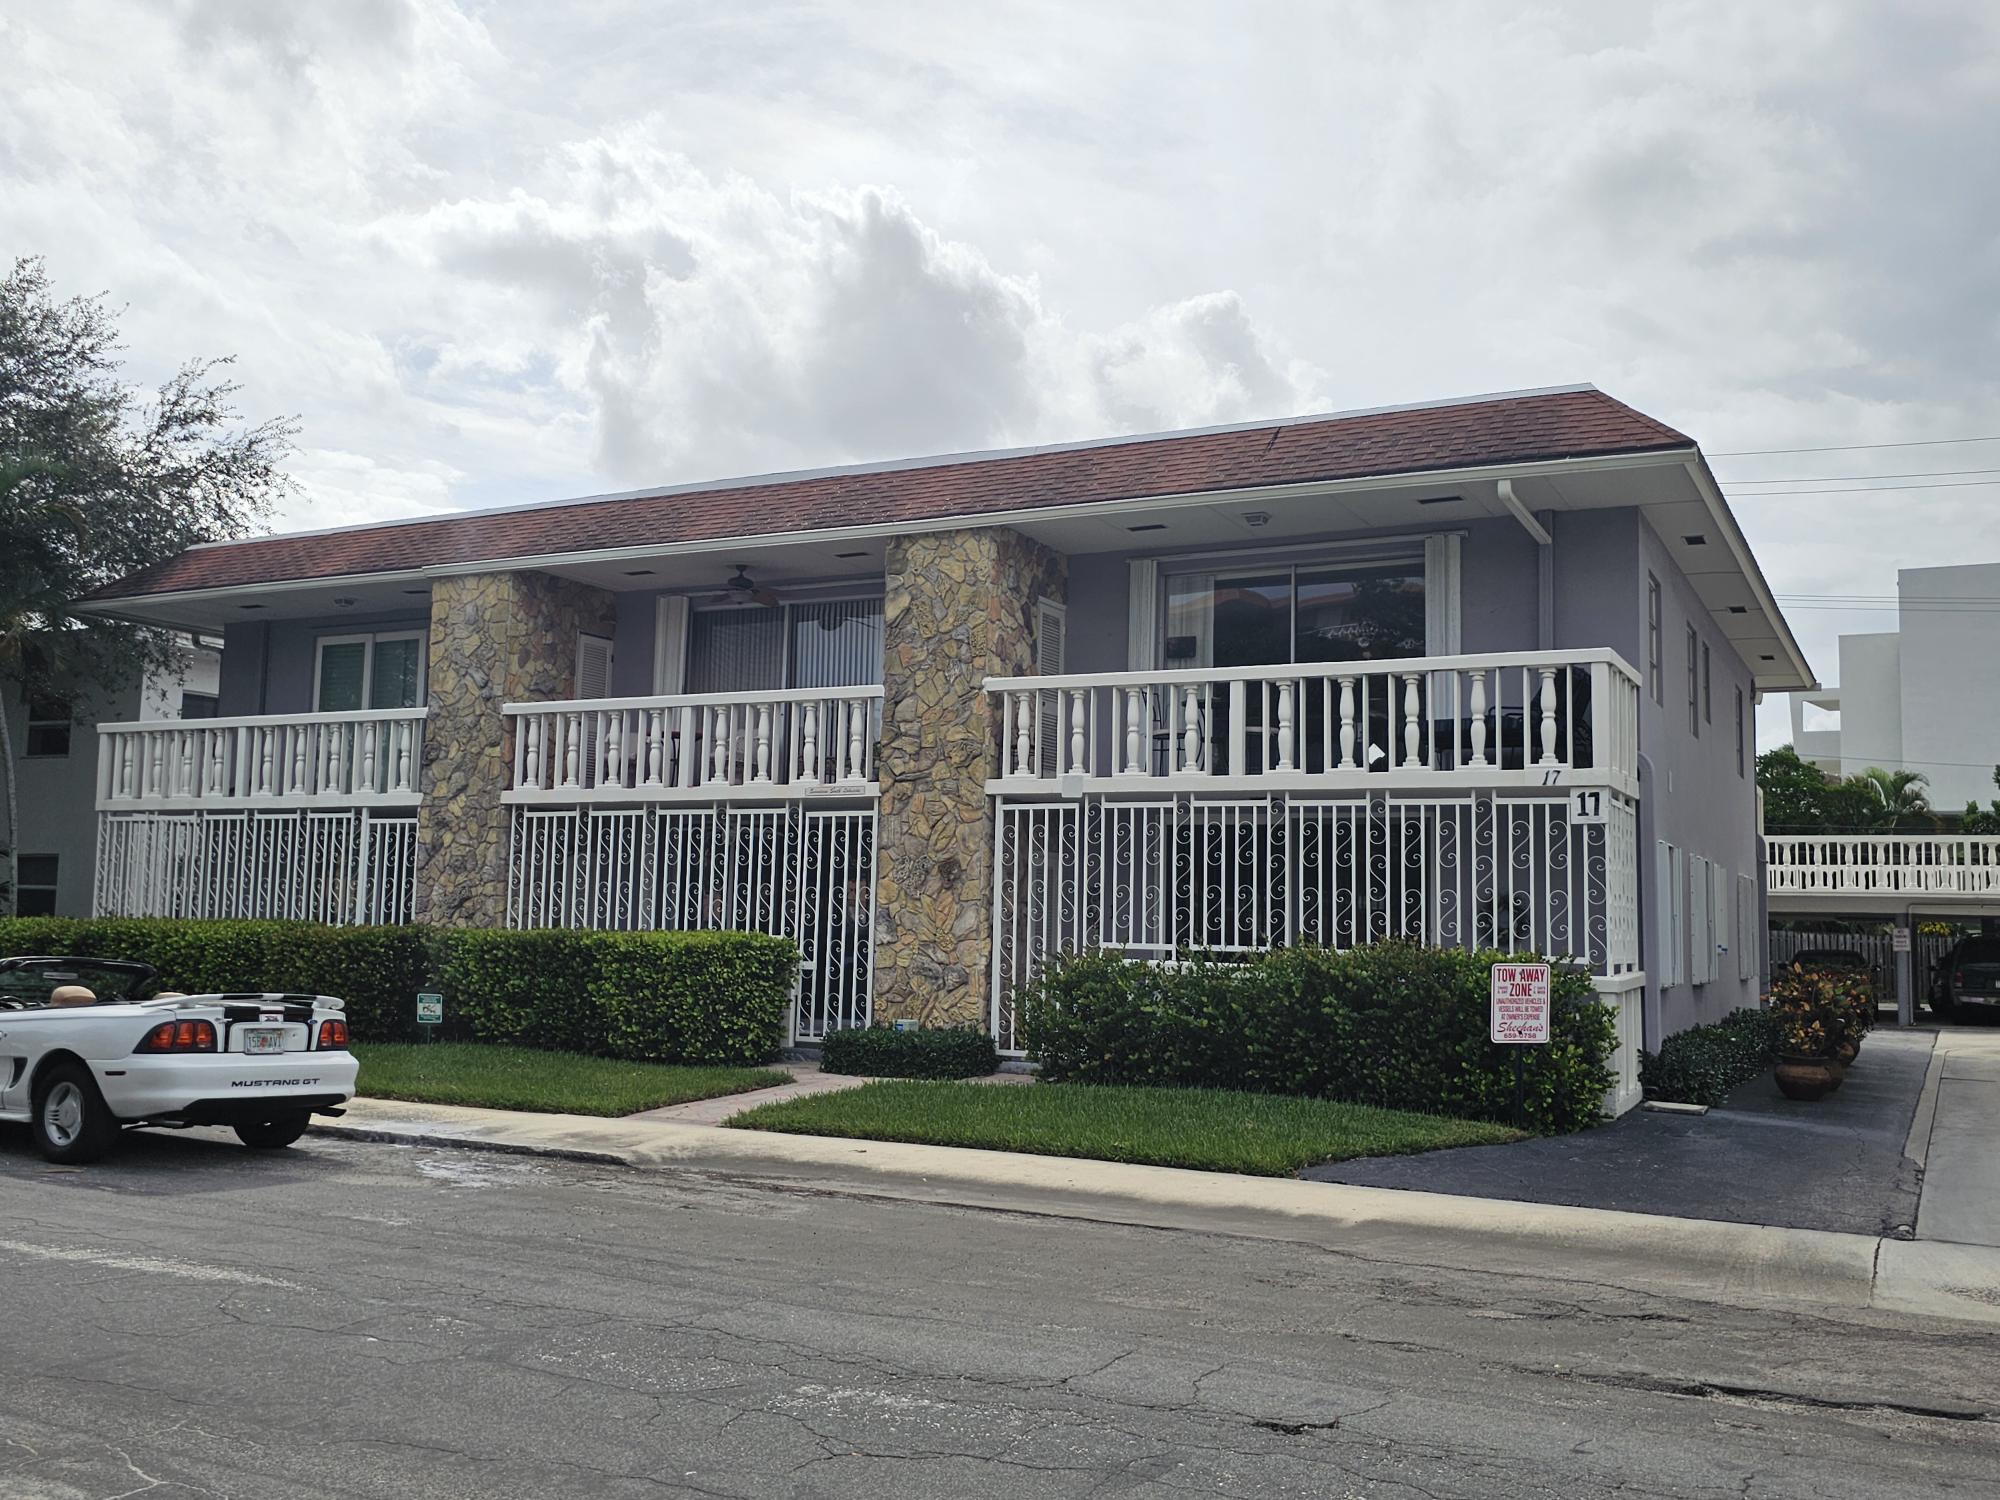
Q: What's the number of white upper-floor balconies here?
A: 3